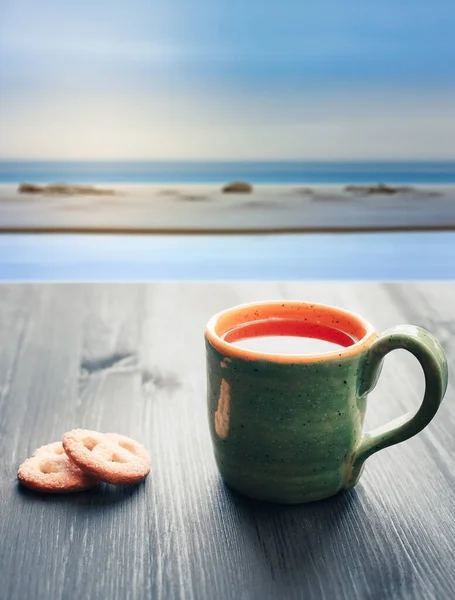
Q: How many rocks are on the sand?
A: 3